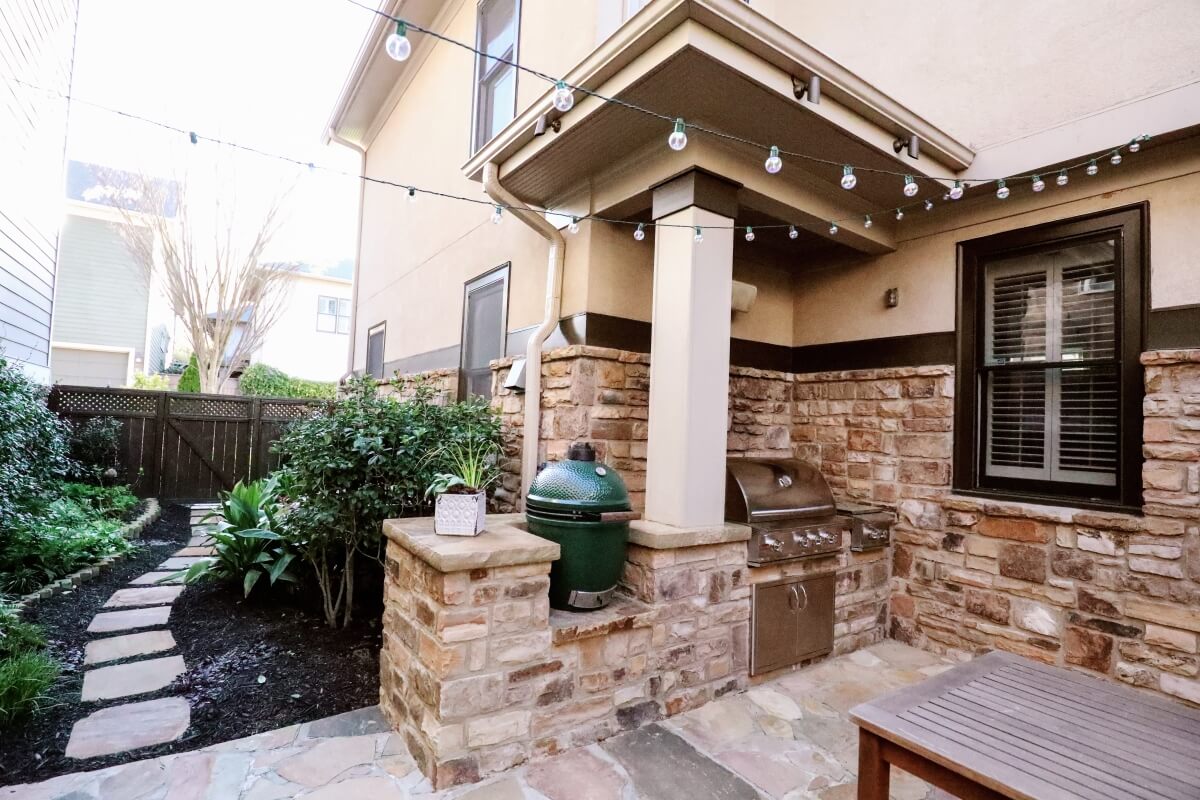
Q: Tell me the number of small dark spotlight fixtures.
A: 3